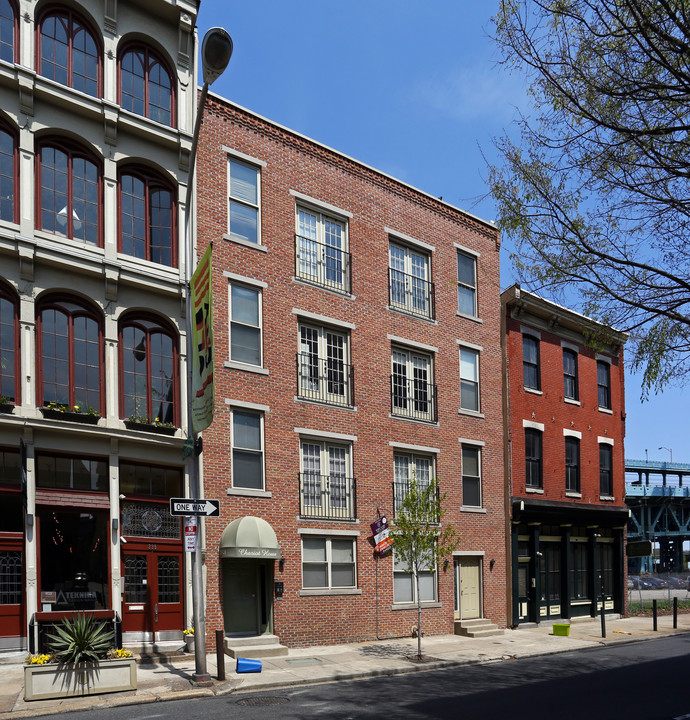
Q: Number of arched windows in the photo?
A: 9